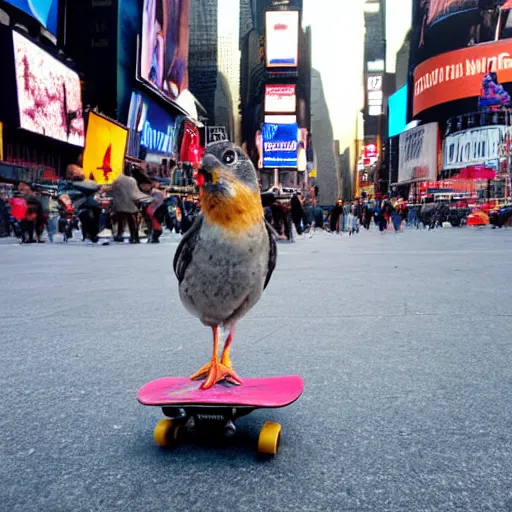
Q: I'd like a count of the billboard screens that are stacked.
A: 3